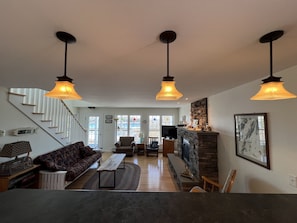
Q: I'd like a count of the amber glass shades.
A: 3